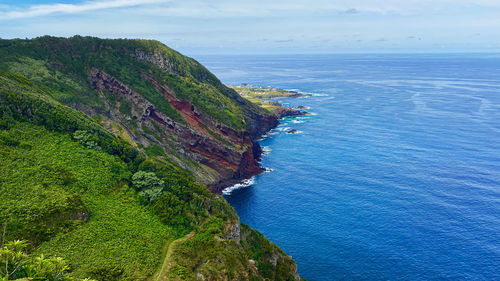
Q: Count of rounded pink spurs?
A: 0